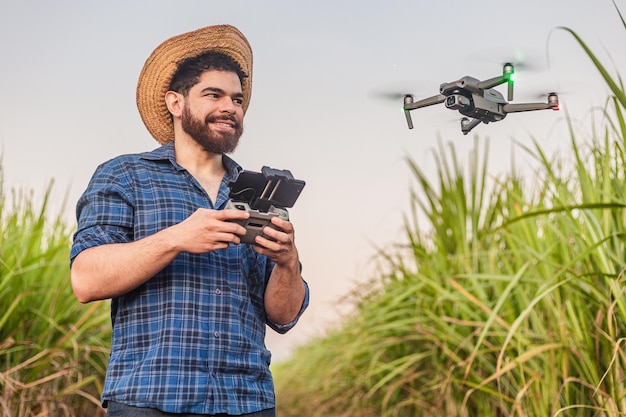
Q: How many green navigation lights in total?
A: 2